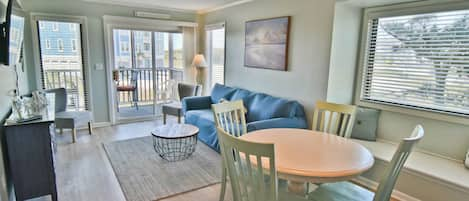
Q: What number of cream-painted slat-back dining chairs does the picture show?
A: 4